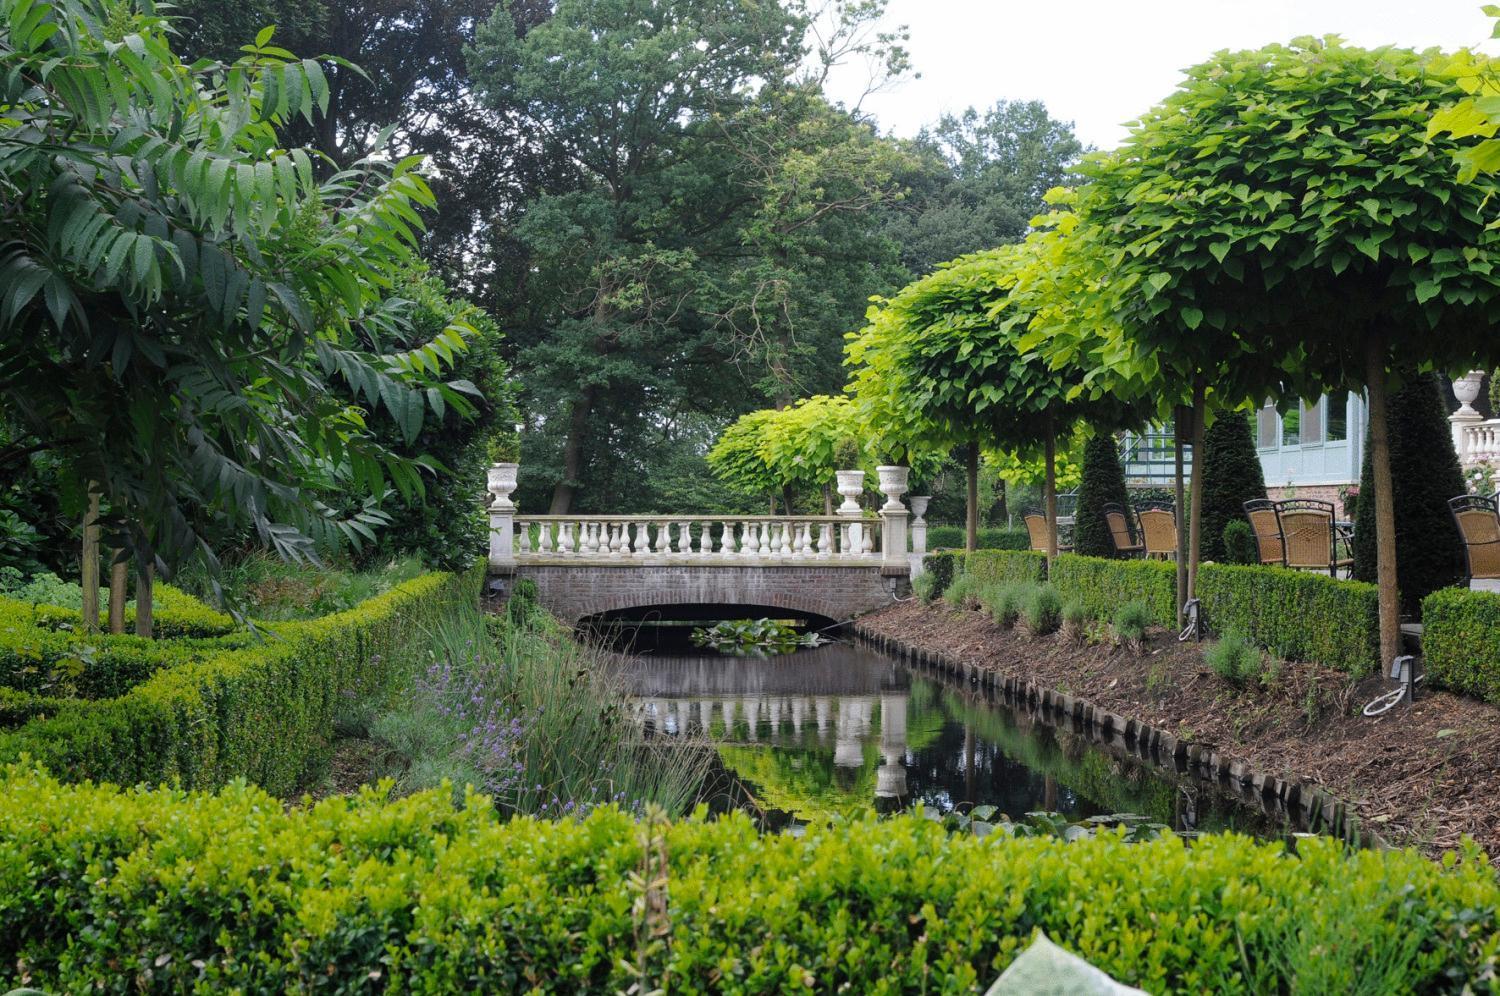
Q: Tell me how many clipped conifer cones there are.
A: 3